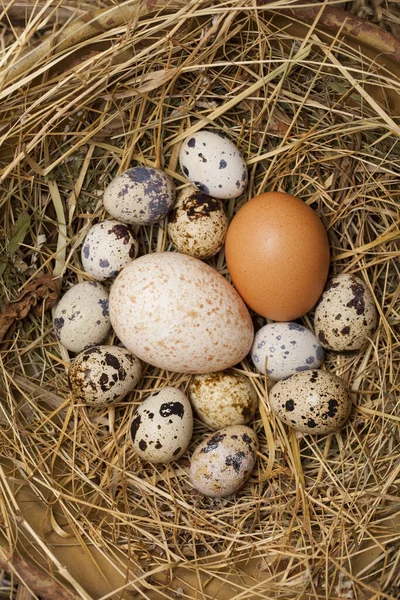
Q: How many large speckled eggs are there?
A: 1